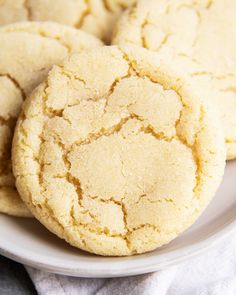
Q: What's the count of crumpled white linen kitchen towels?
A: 1